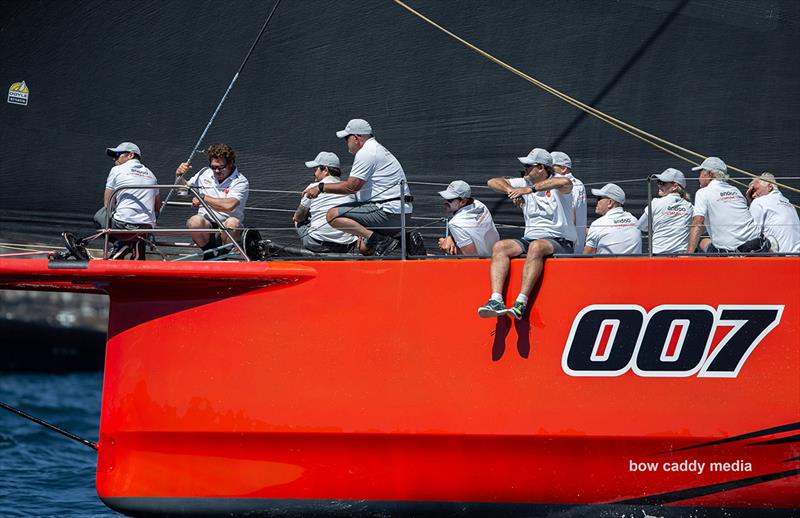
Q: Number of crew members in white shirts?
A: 11